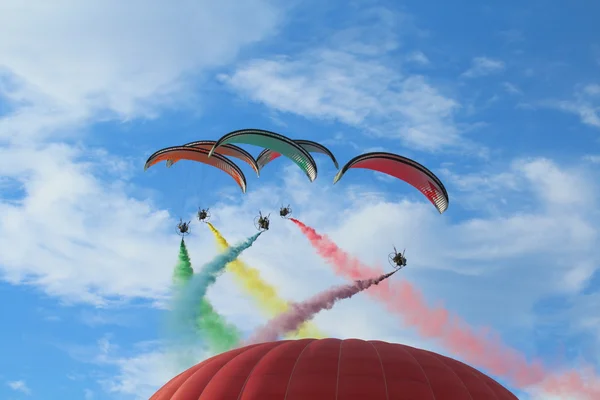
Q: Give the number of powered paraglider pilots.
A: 5